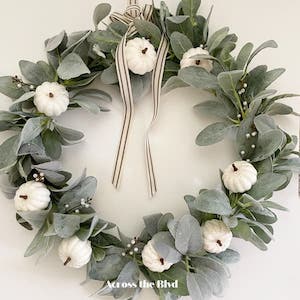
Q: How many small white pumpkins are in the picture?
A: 8